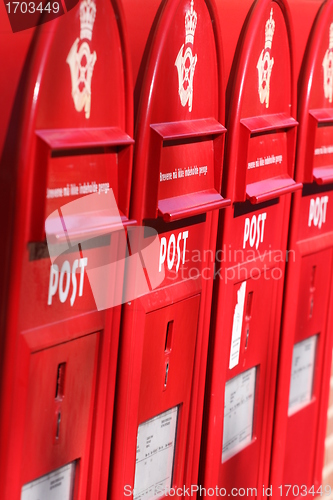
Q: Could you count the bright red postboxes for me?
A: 4